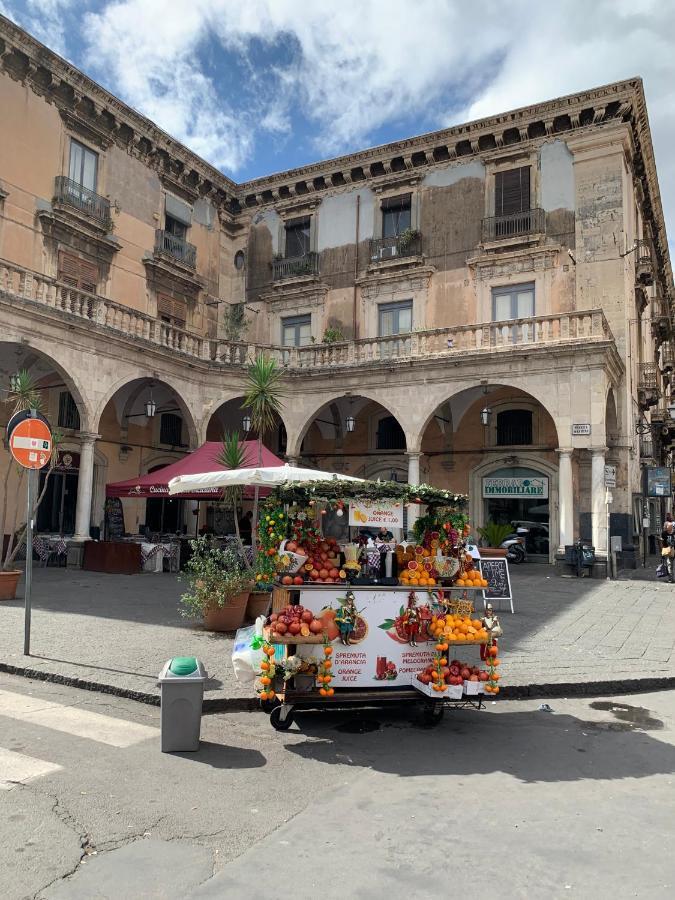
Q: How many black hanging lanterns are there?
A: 5